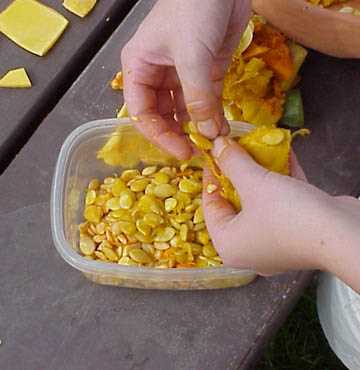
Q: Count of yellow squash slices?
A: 3